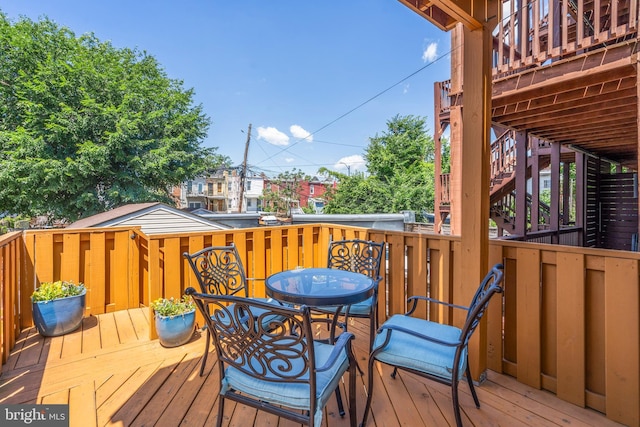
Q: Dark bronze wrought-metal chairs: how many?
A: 4